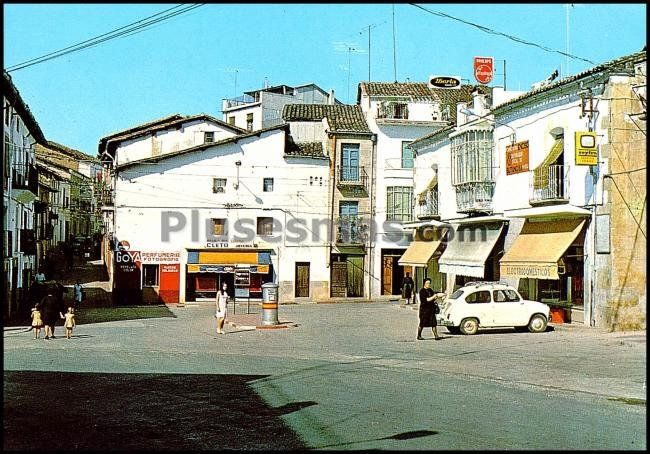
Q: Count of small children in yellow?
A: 2